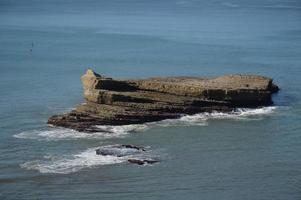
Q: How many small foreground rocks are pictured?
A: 2